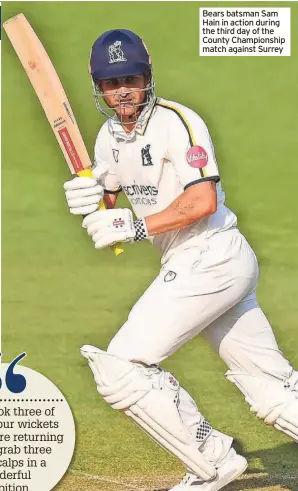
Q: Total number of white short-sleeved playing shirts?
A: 1